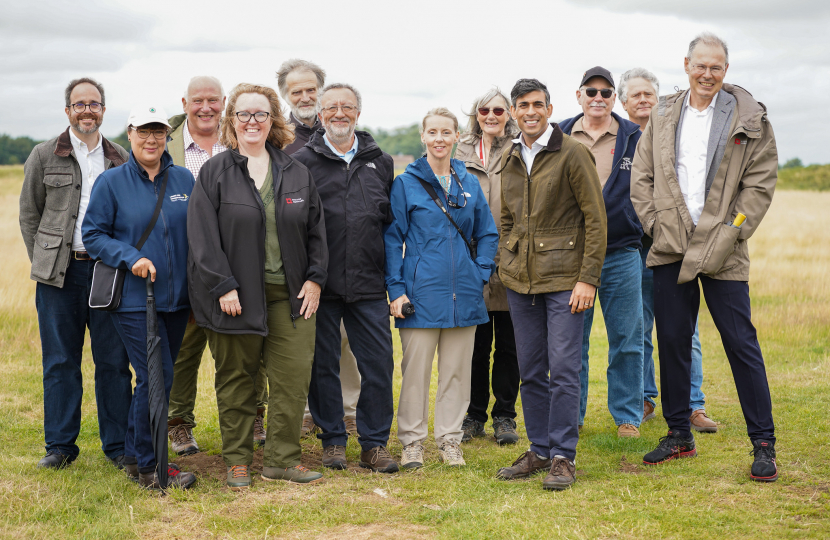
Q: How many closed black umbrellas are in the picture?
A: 1